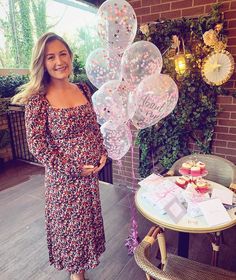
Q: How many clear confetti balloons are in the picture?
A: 6